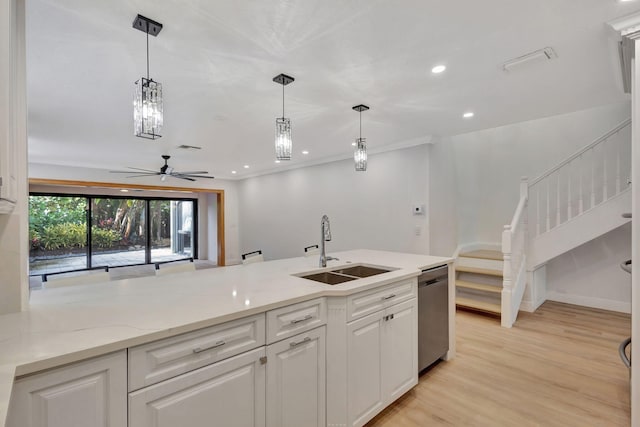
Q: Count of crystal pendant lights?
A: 3